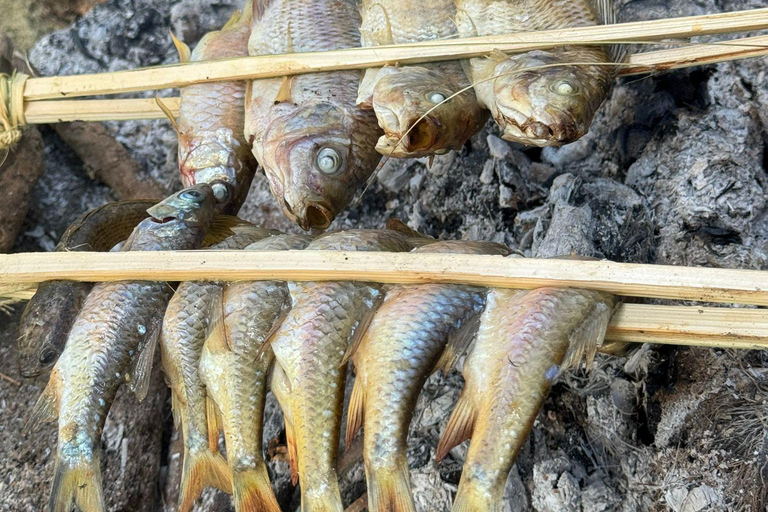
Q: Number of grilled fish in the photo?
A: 11